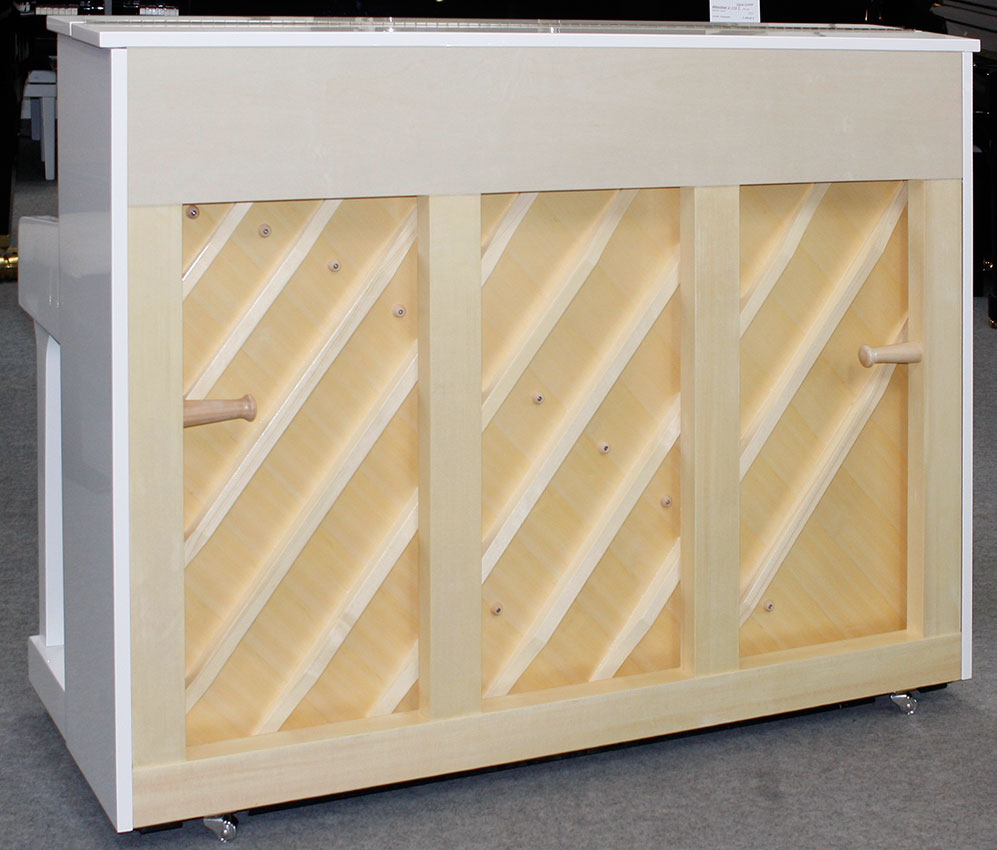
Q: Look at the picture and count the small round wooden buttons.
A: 9